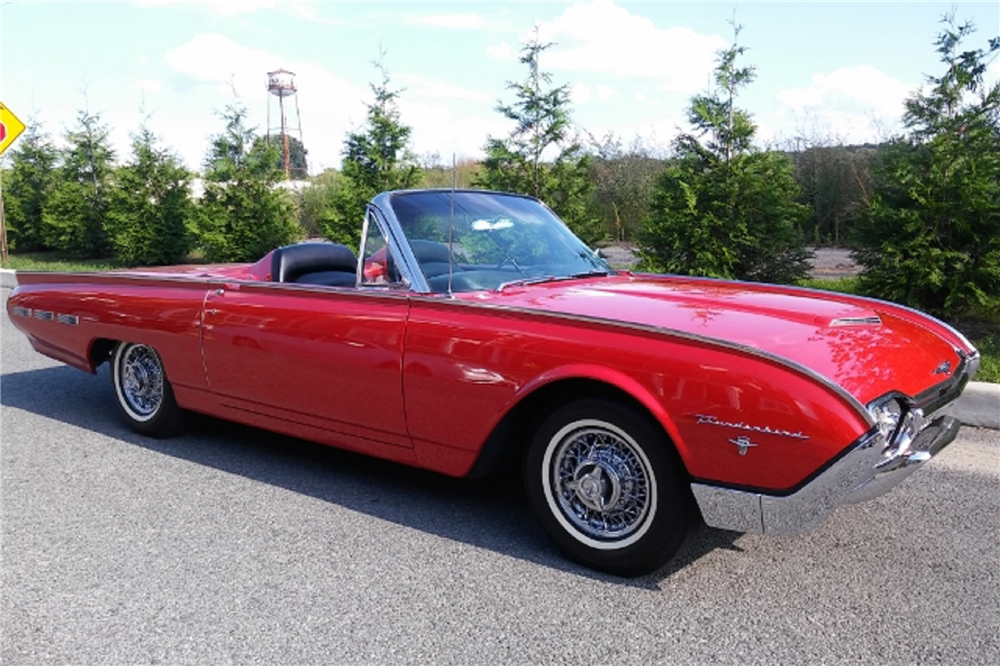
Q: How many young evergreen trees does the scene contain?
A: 8